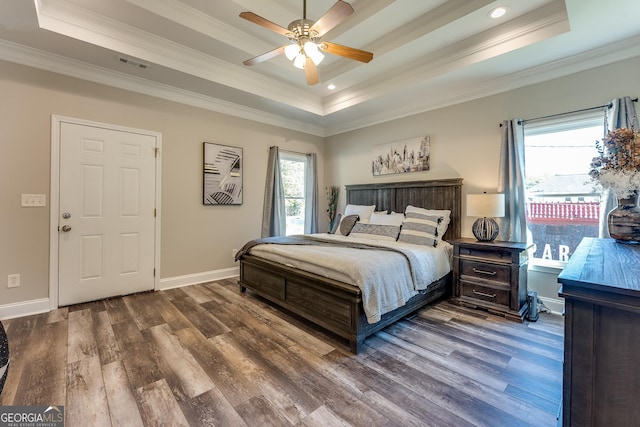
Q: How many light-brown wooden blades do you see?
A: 5